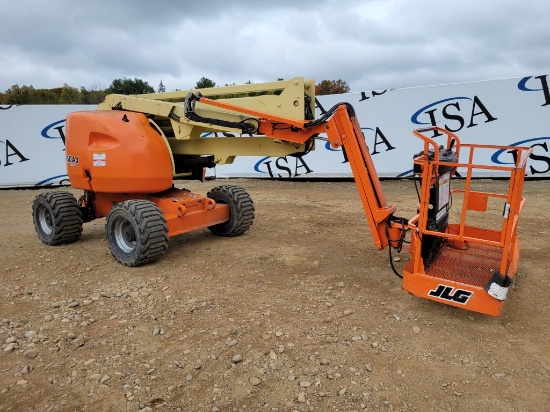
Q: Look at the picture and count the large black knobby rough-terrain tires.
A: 3